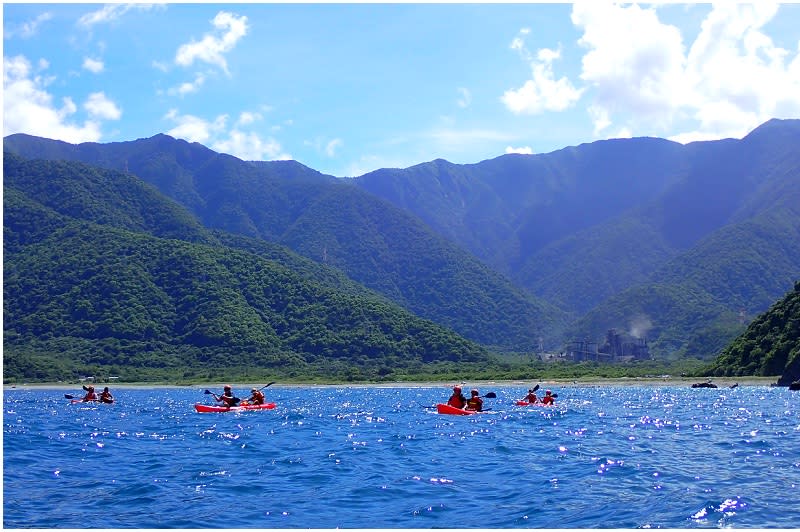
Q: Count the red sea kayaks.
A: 4